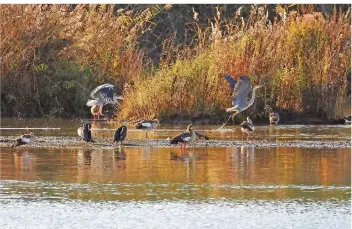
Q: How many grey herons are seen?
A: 2